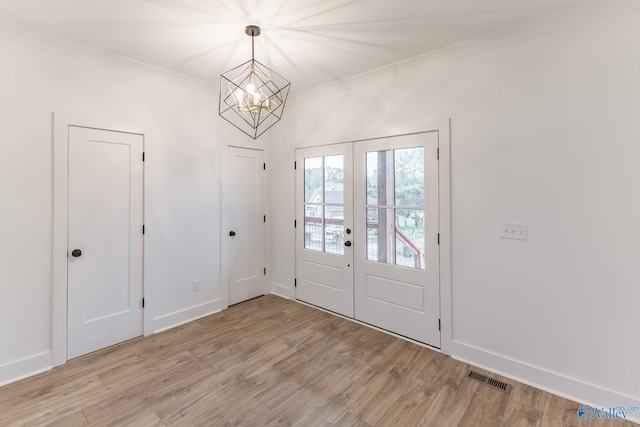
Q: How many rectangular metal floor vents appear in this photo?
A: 1